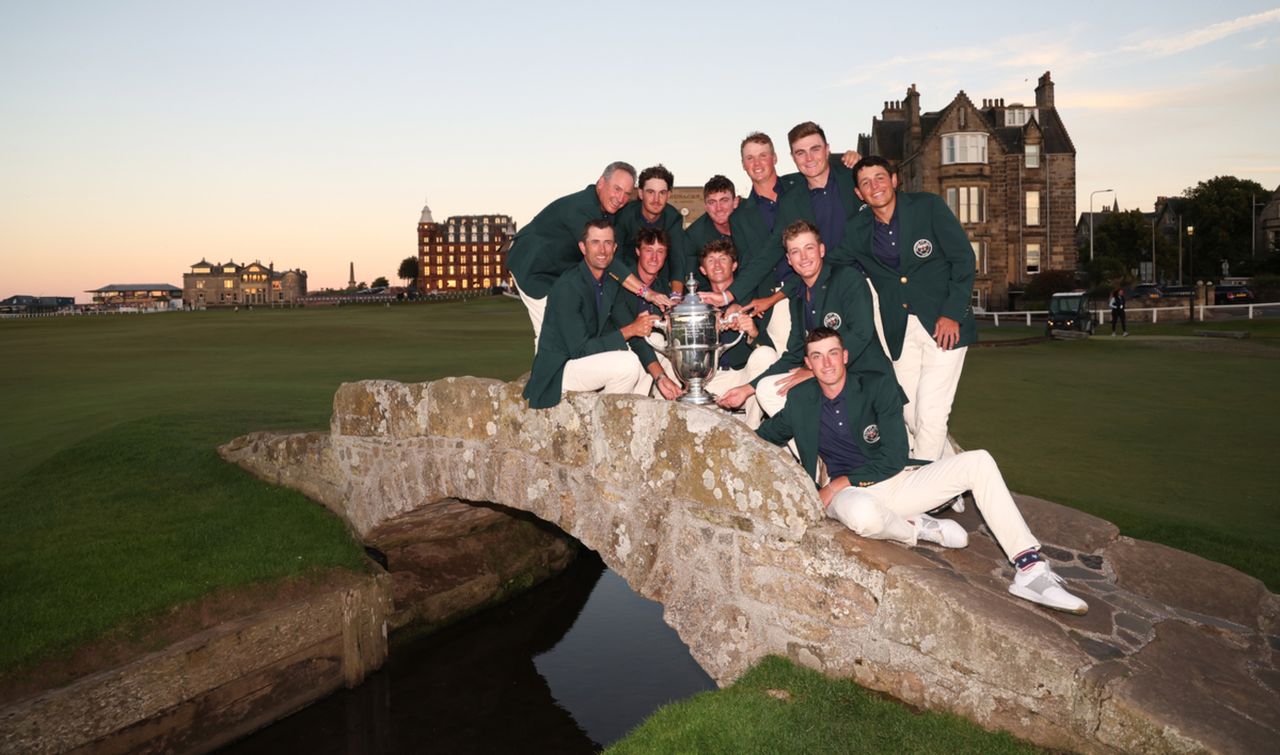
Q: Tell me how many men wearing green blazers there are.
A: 11